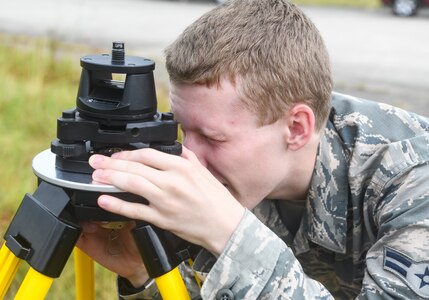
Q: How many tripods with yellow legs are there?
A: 1